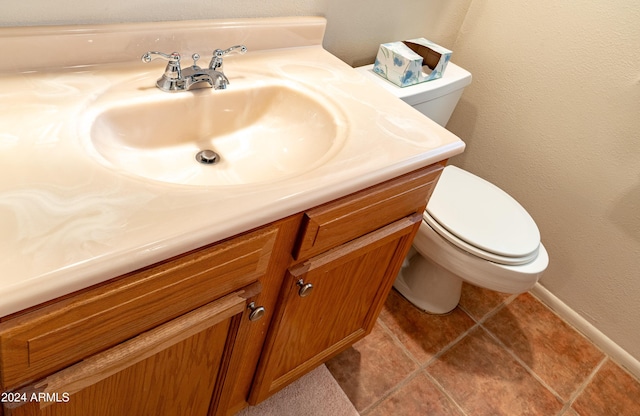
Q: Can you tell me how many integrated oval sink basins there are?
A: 1